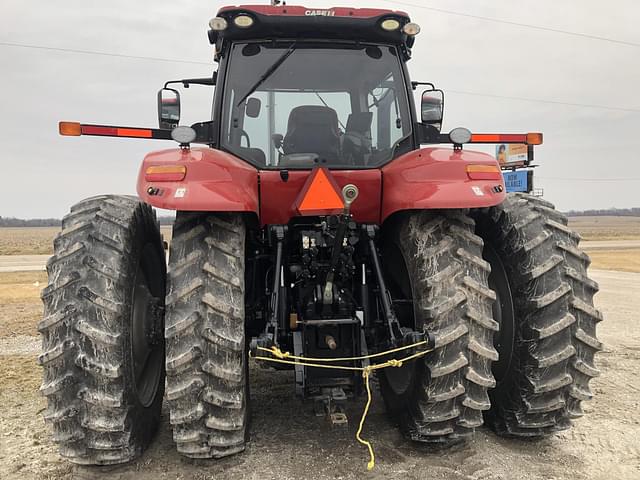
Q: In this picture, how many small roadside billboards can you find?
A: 2